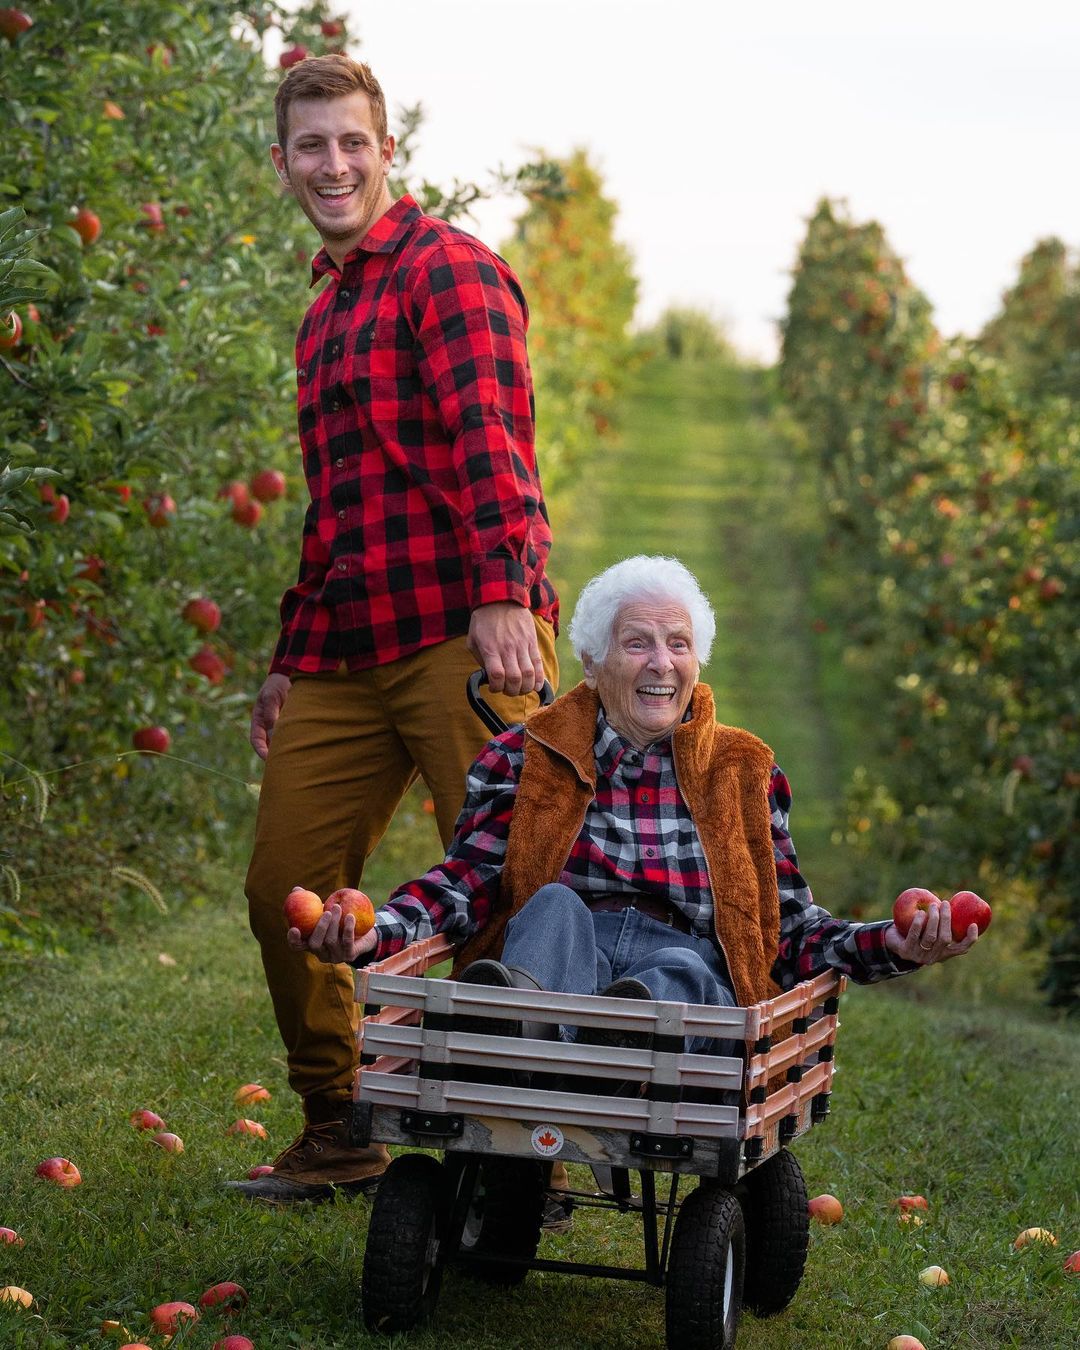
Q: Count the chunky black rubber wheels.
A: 4